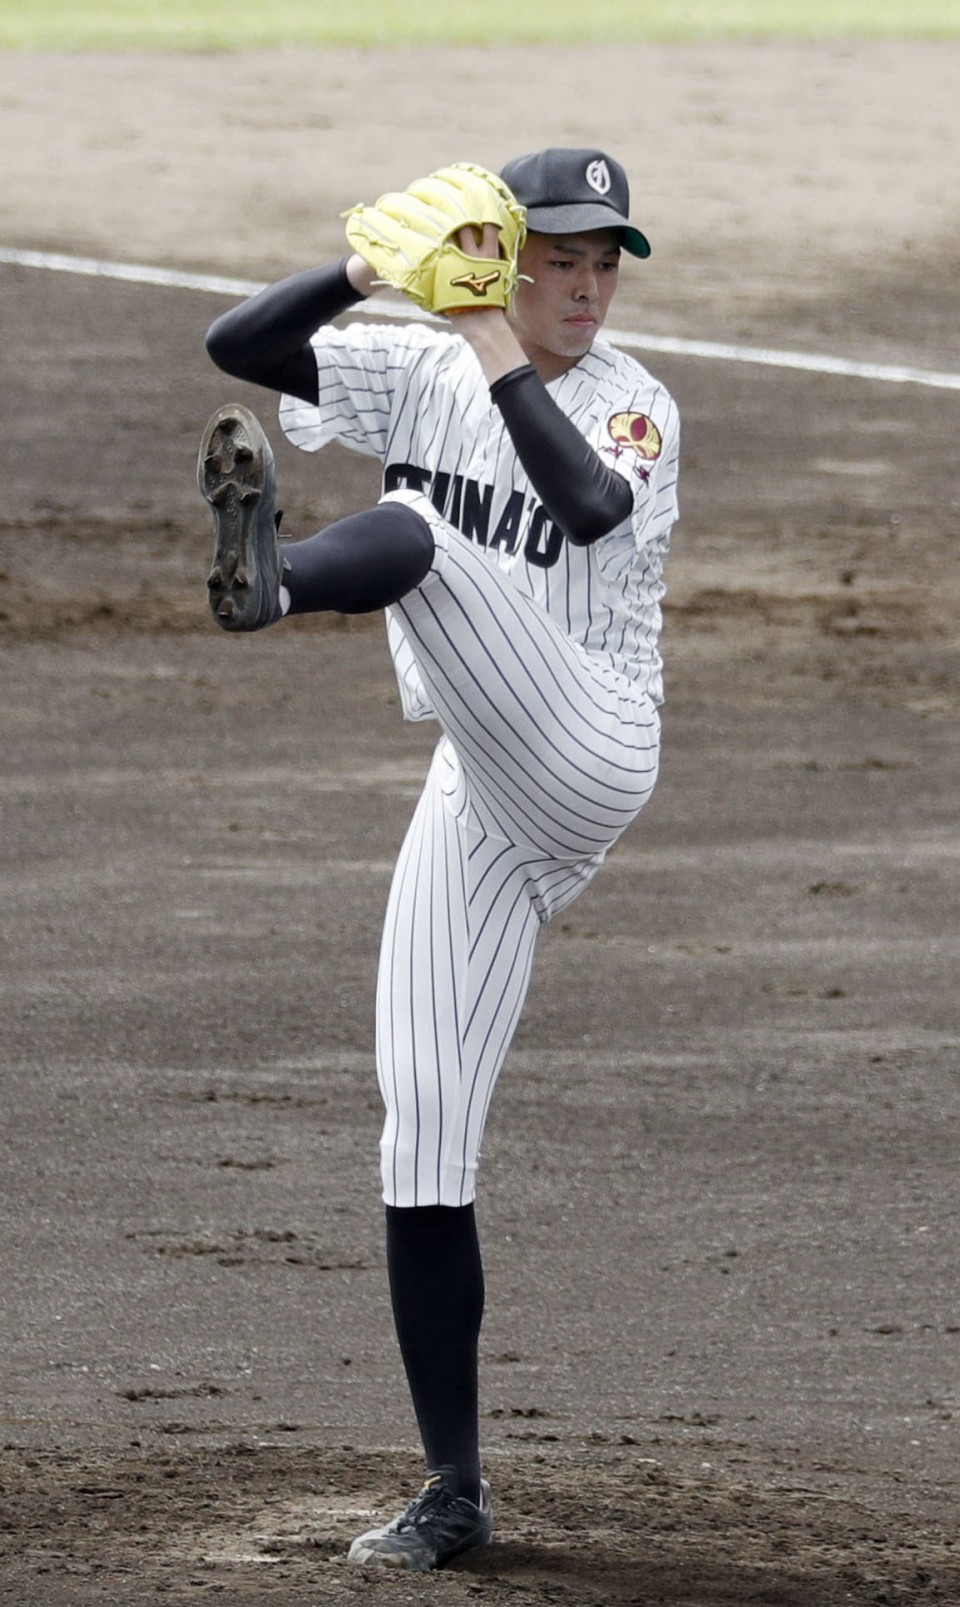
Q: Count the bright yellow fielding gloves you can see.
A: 1